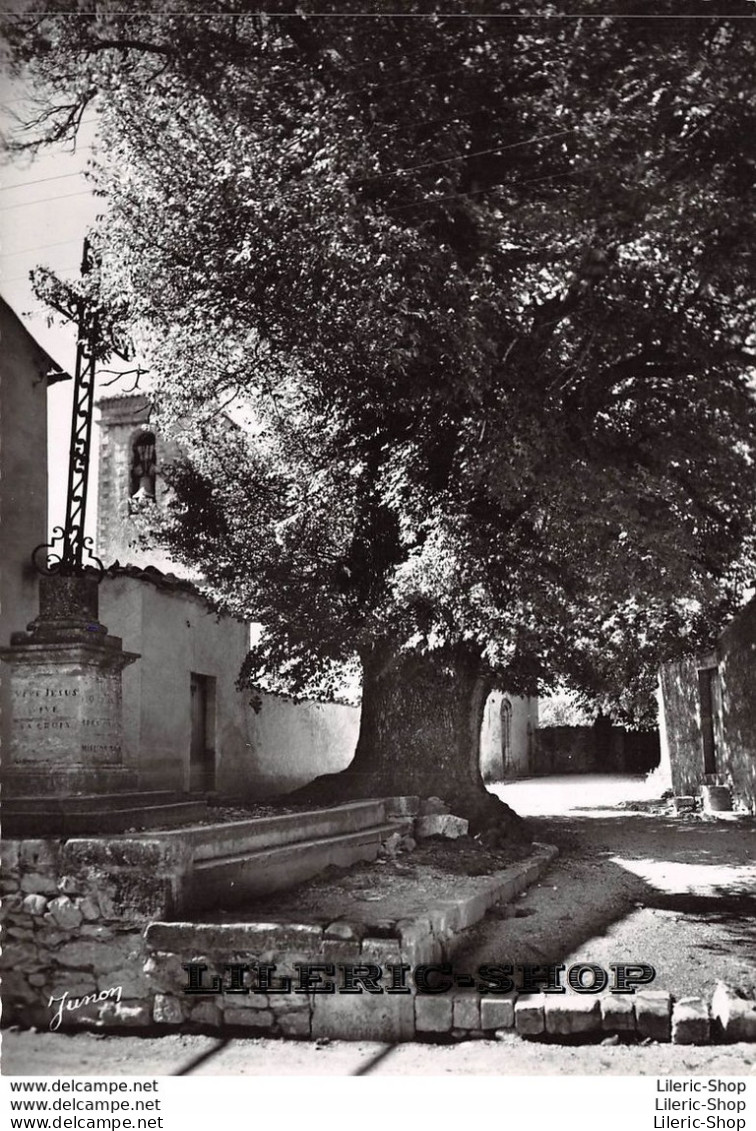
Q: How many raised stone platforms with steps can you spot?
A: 1